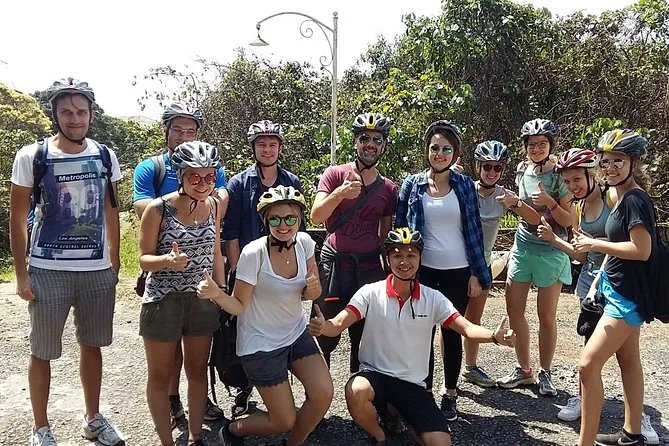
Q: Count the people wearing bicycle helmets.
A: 12